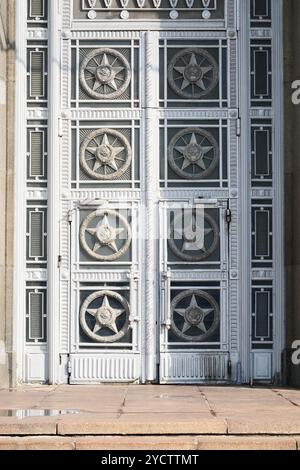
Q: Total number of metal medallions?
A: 8